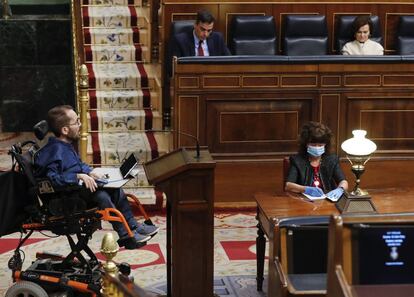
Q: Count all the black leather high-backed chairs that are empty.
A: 3